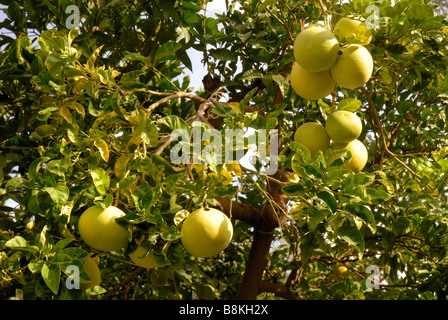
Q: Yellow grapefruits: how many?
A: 11